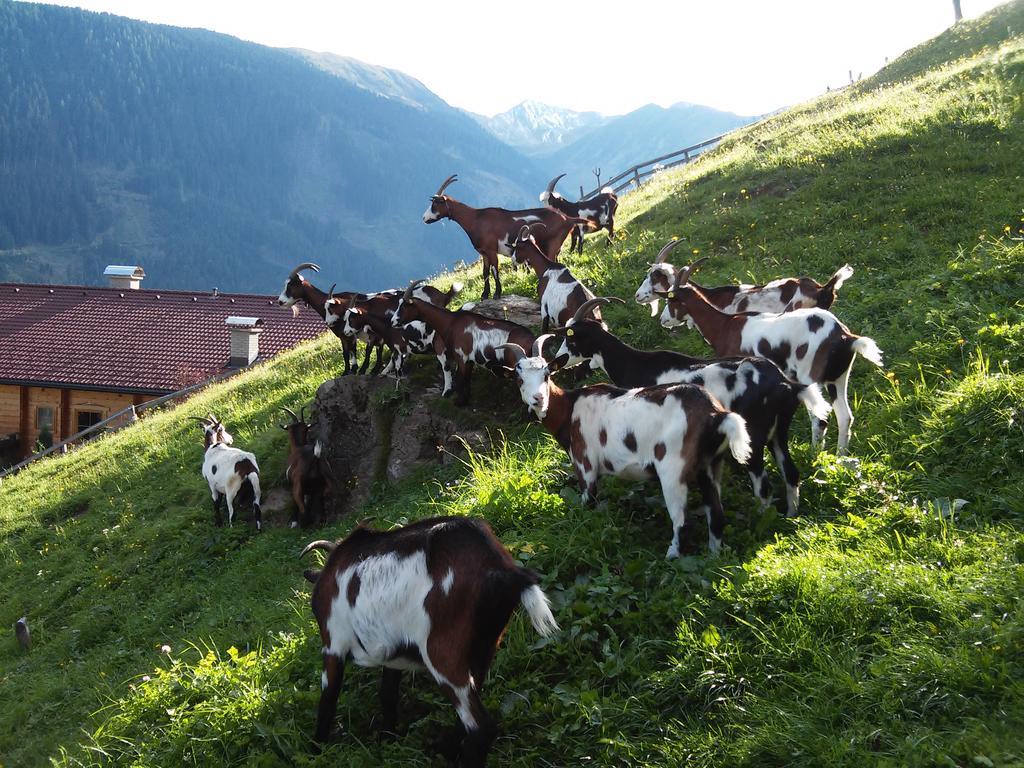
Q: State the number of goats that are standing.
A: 14